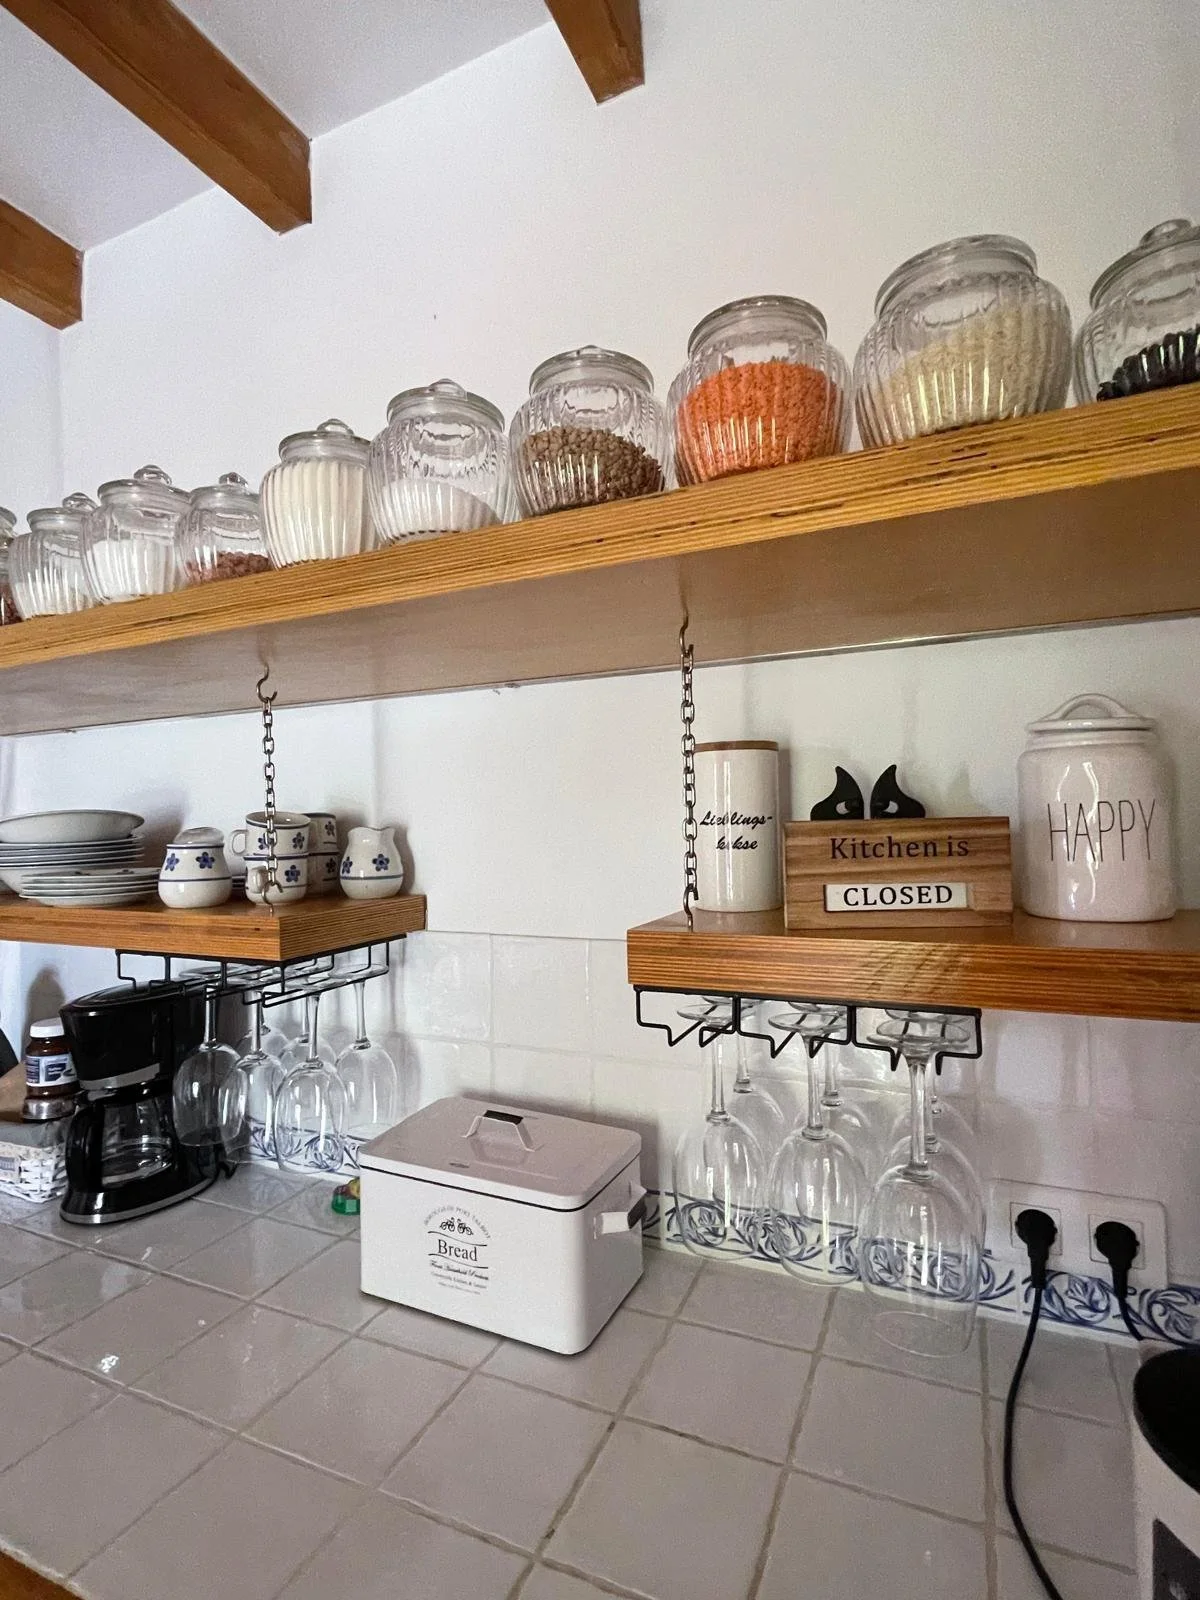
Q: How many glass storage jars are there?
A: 10